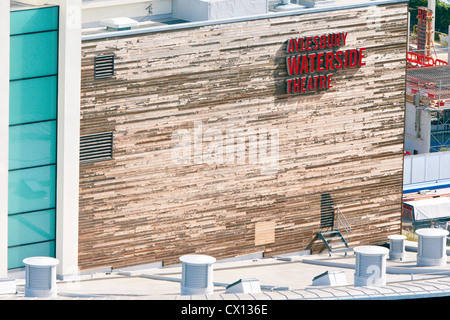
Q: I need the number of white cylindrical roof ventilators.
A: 5